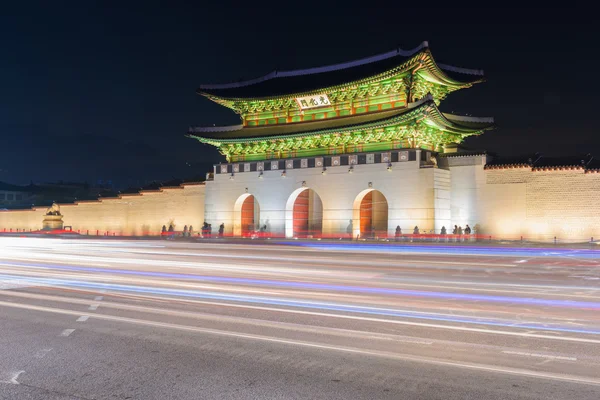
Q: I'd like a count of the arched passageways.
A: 3